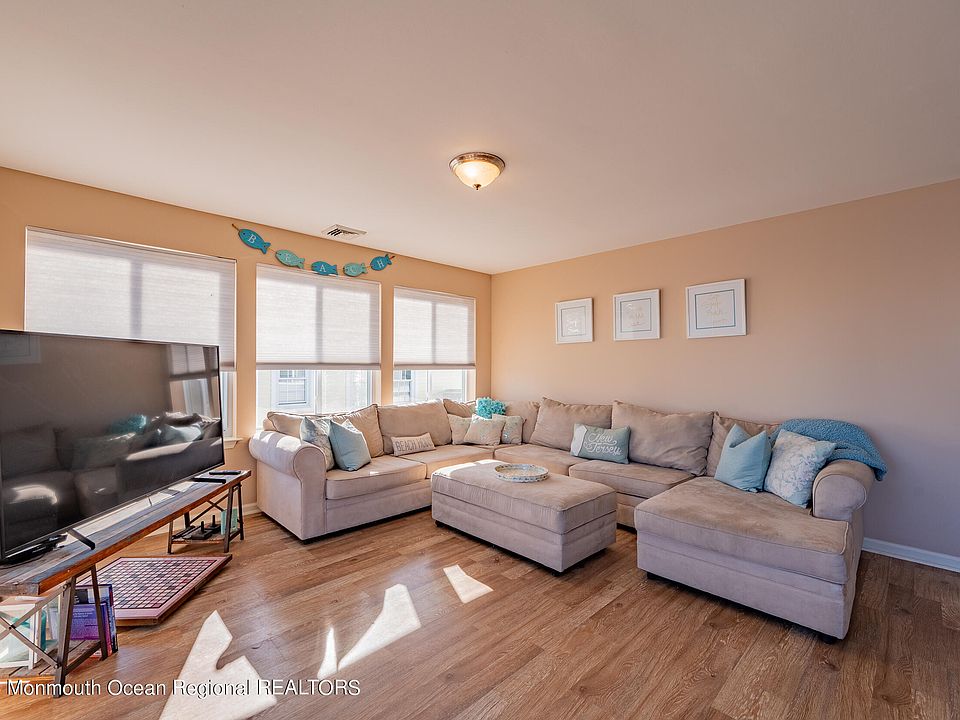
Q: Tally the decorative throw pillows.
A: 10